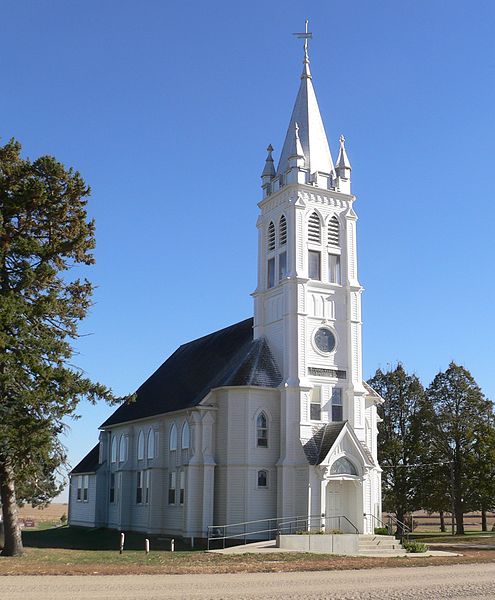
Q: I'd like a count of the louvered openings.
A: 4